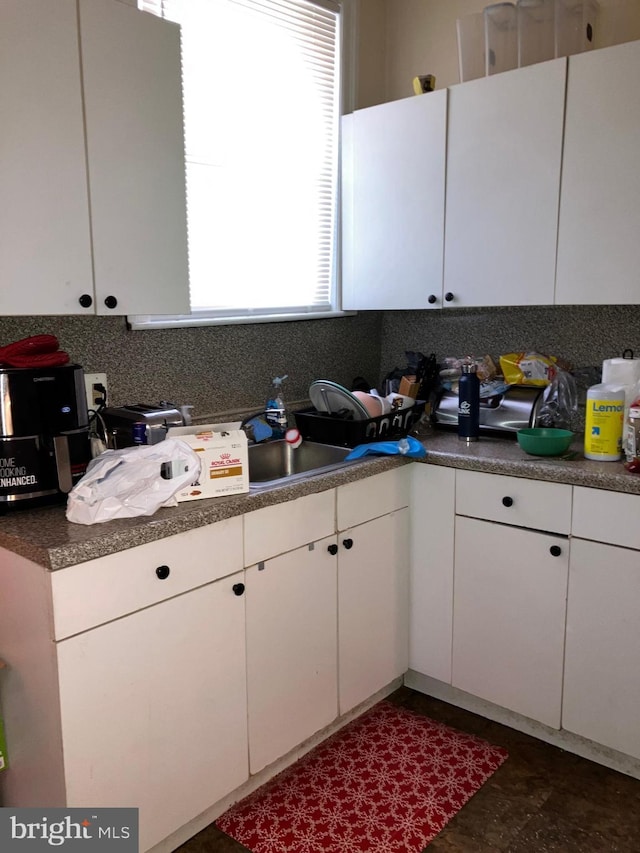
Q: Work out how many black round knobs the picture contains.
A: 10